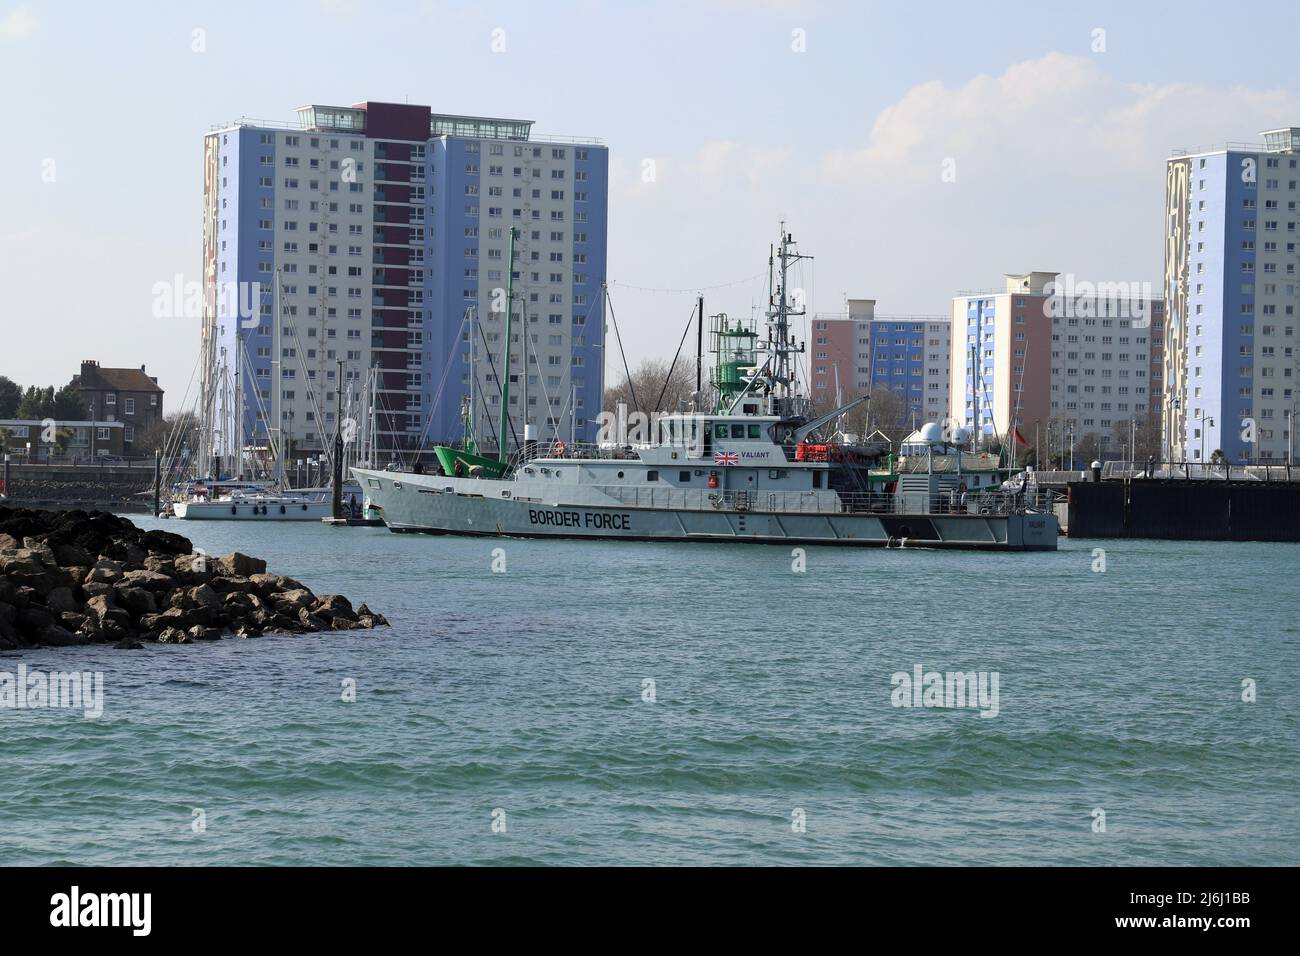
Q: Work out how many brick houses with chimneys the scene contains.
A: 1